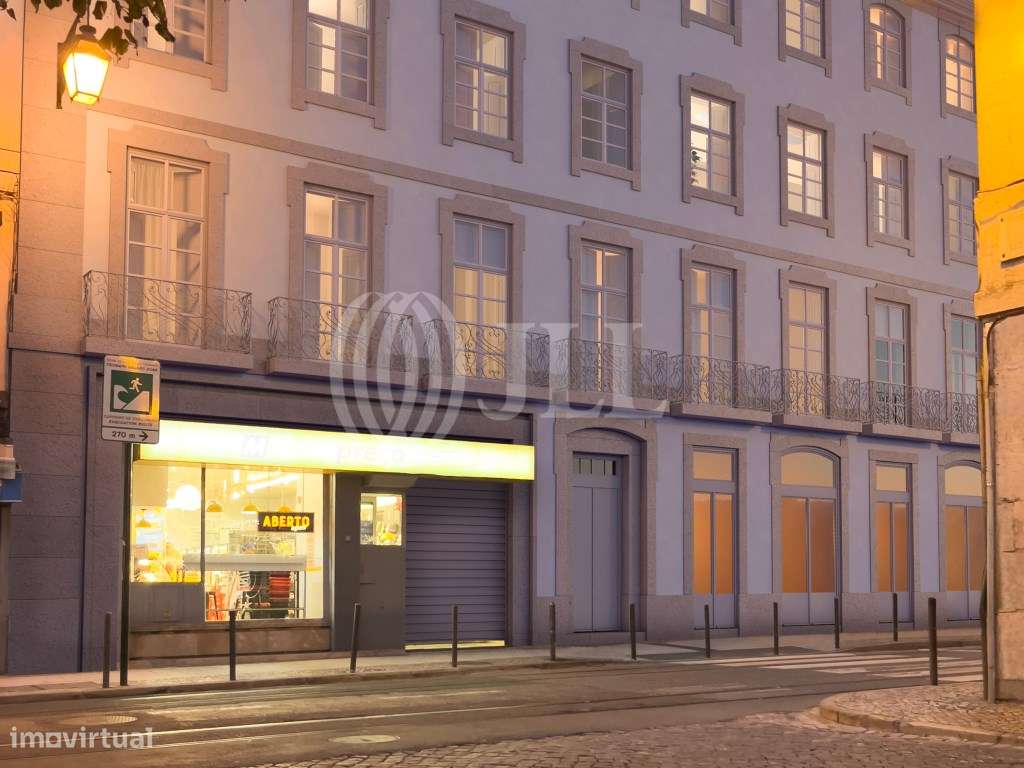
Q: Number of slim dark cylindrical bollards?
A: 11